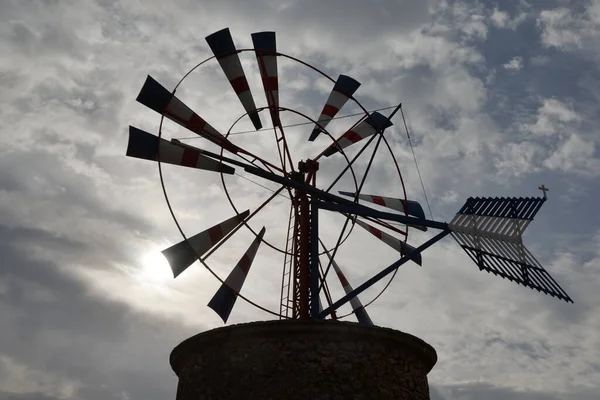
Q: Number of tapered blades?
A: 11